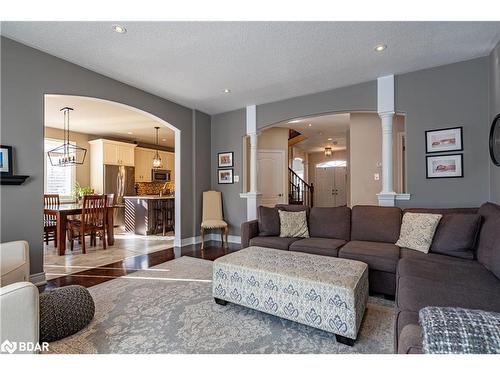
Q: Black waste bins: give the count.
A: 0